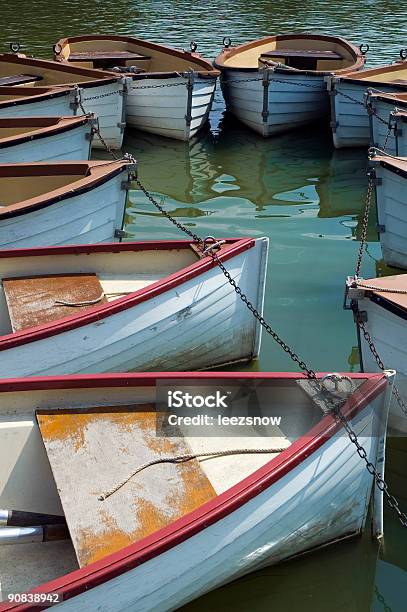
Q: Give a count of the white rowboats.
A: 13